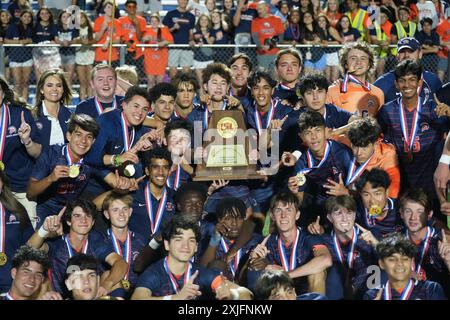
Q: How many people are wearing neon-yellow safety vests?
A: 3